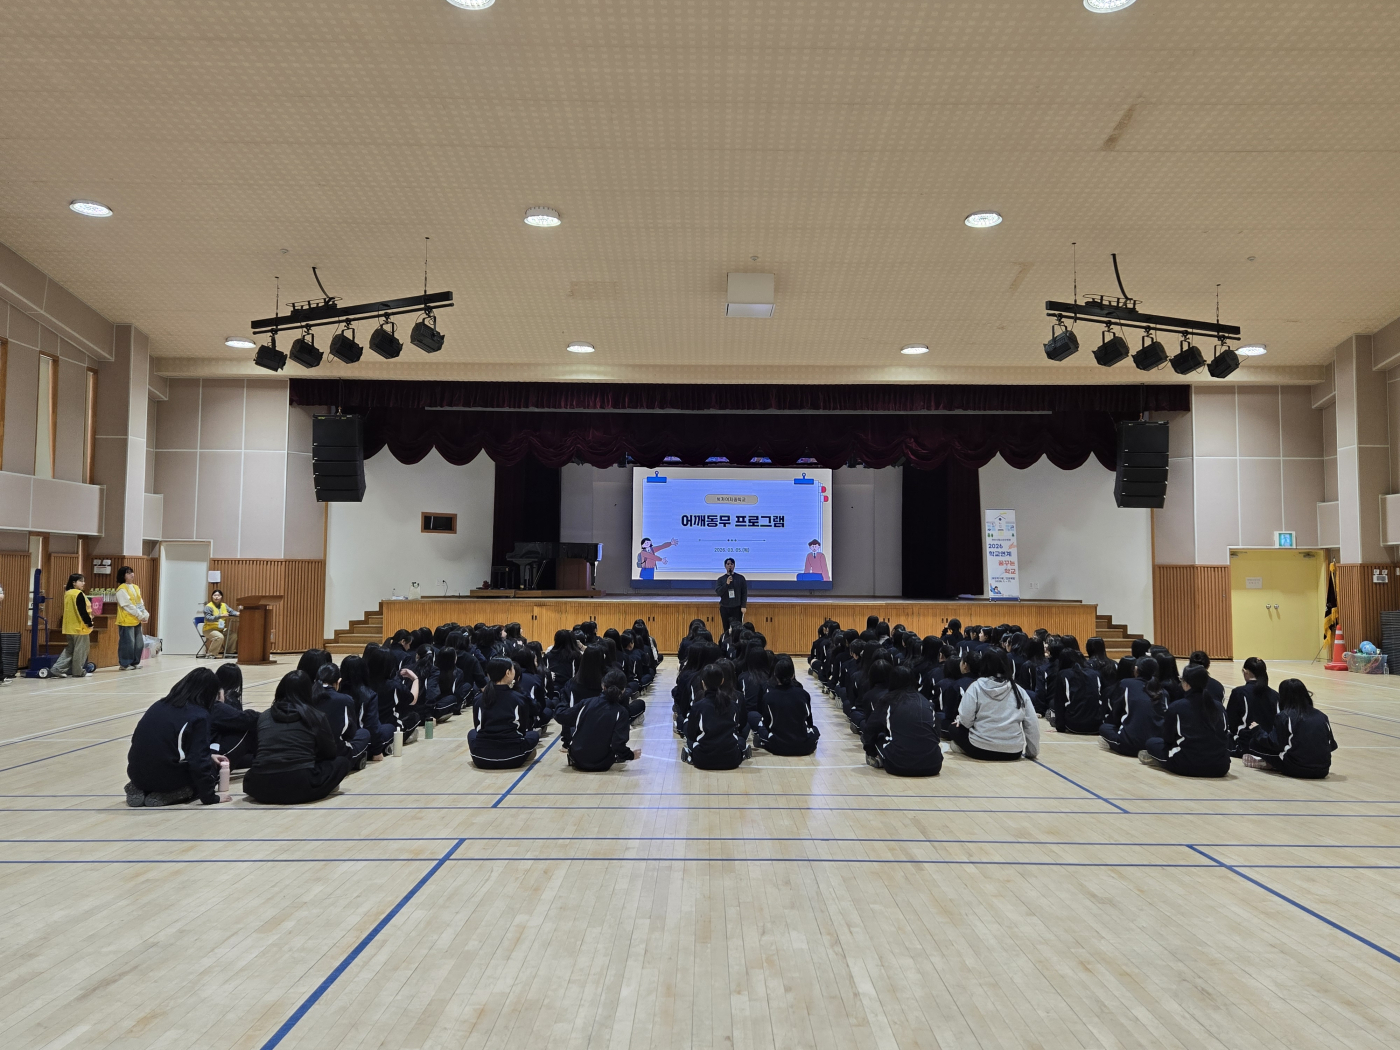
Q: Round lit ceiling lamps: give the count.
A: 9